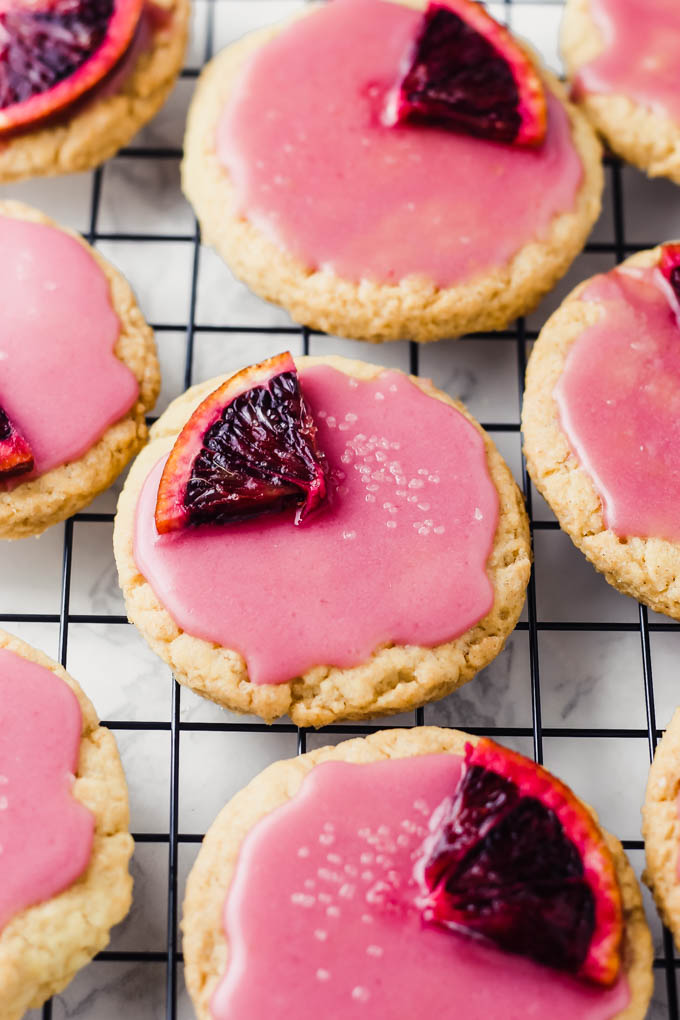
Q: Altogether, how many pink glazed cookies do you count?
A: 9